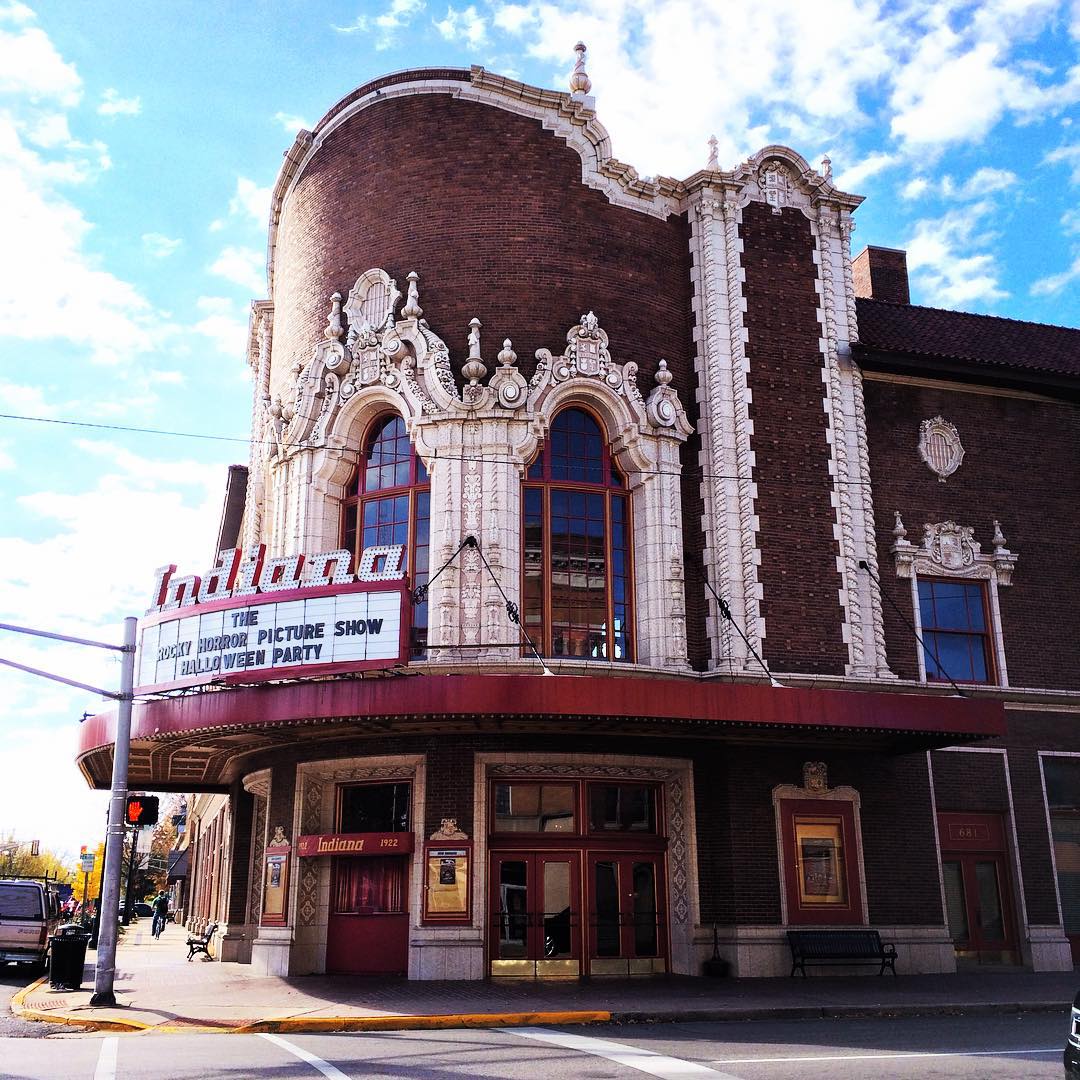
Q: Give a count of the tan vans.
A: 1